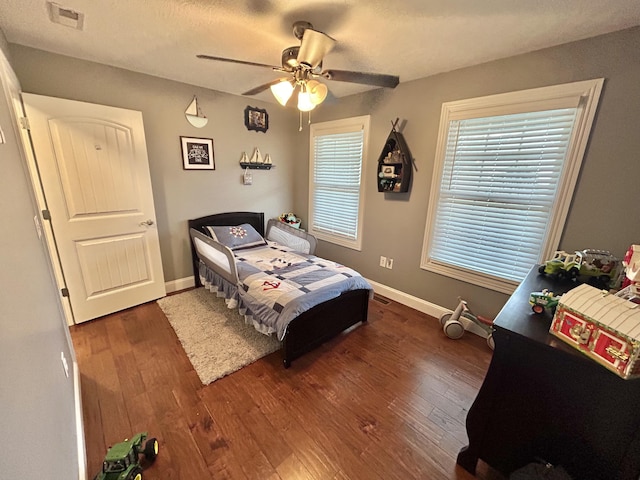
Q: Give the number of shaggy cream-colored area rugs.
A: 1